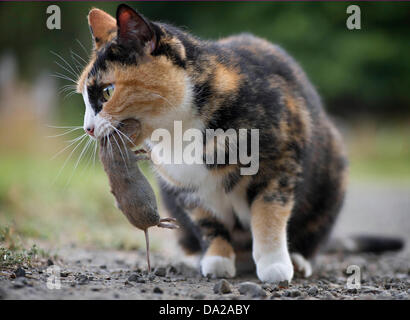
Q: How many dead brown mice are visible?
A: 1